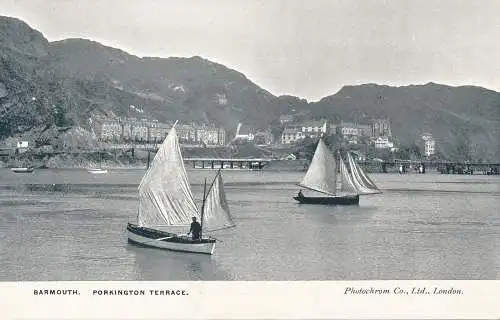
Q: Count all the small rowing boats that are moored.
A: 2